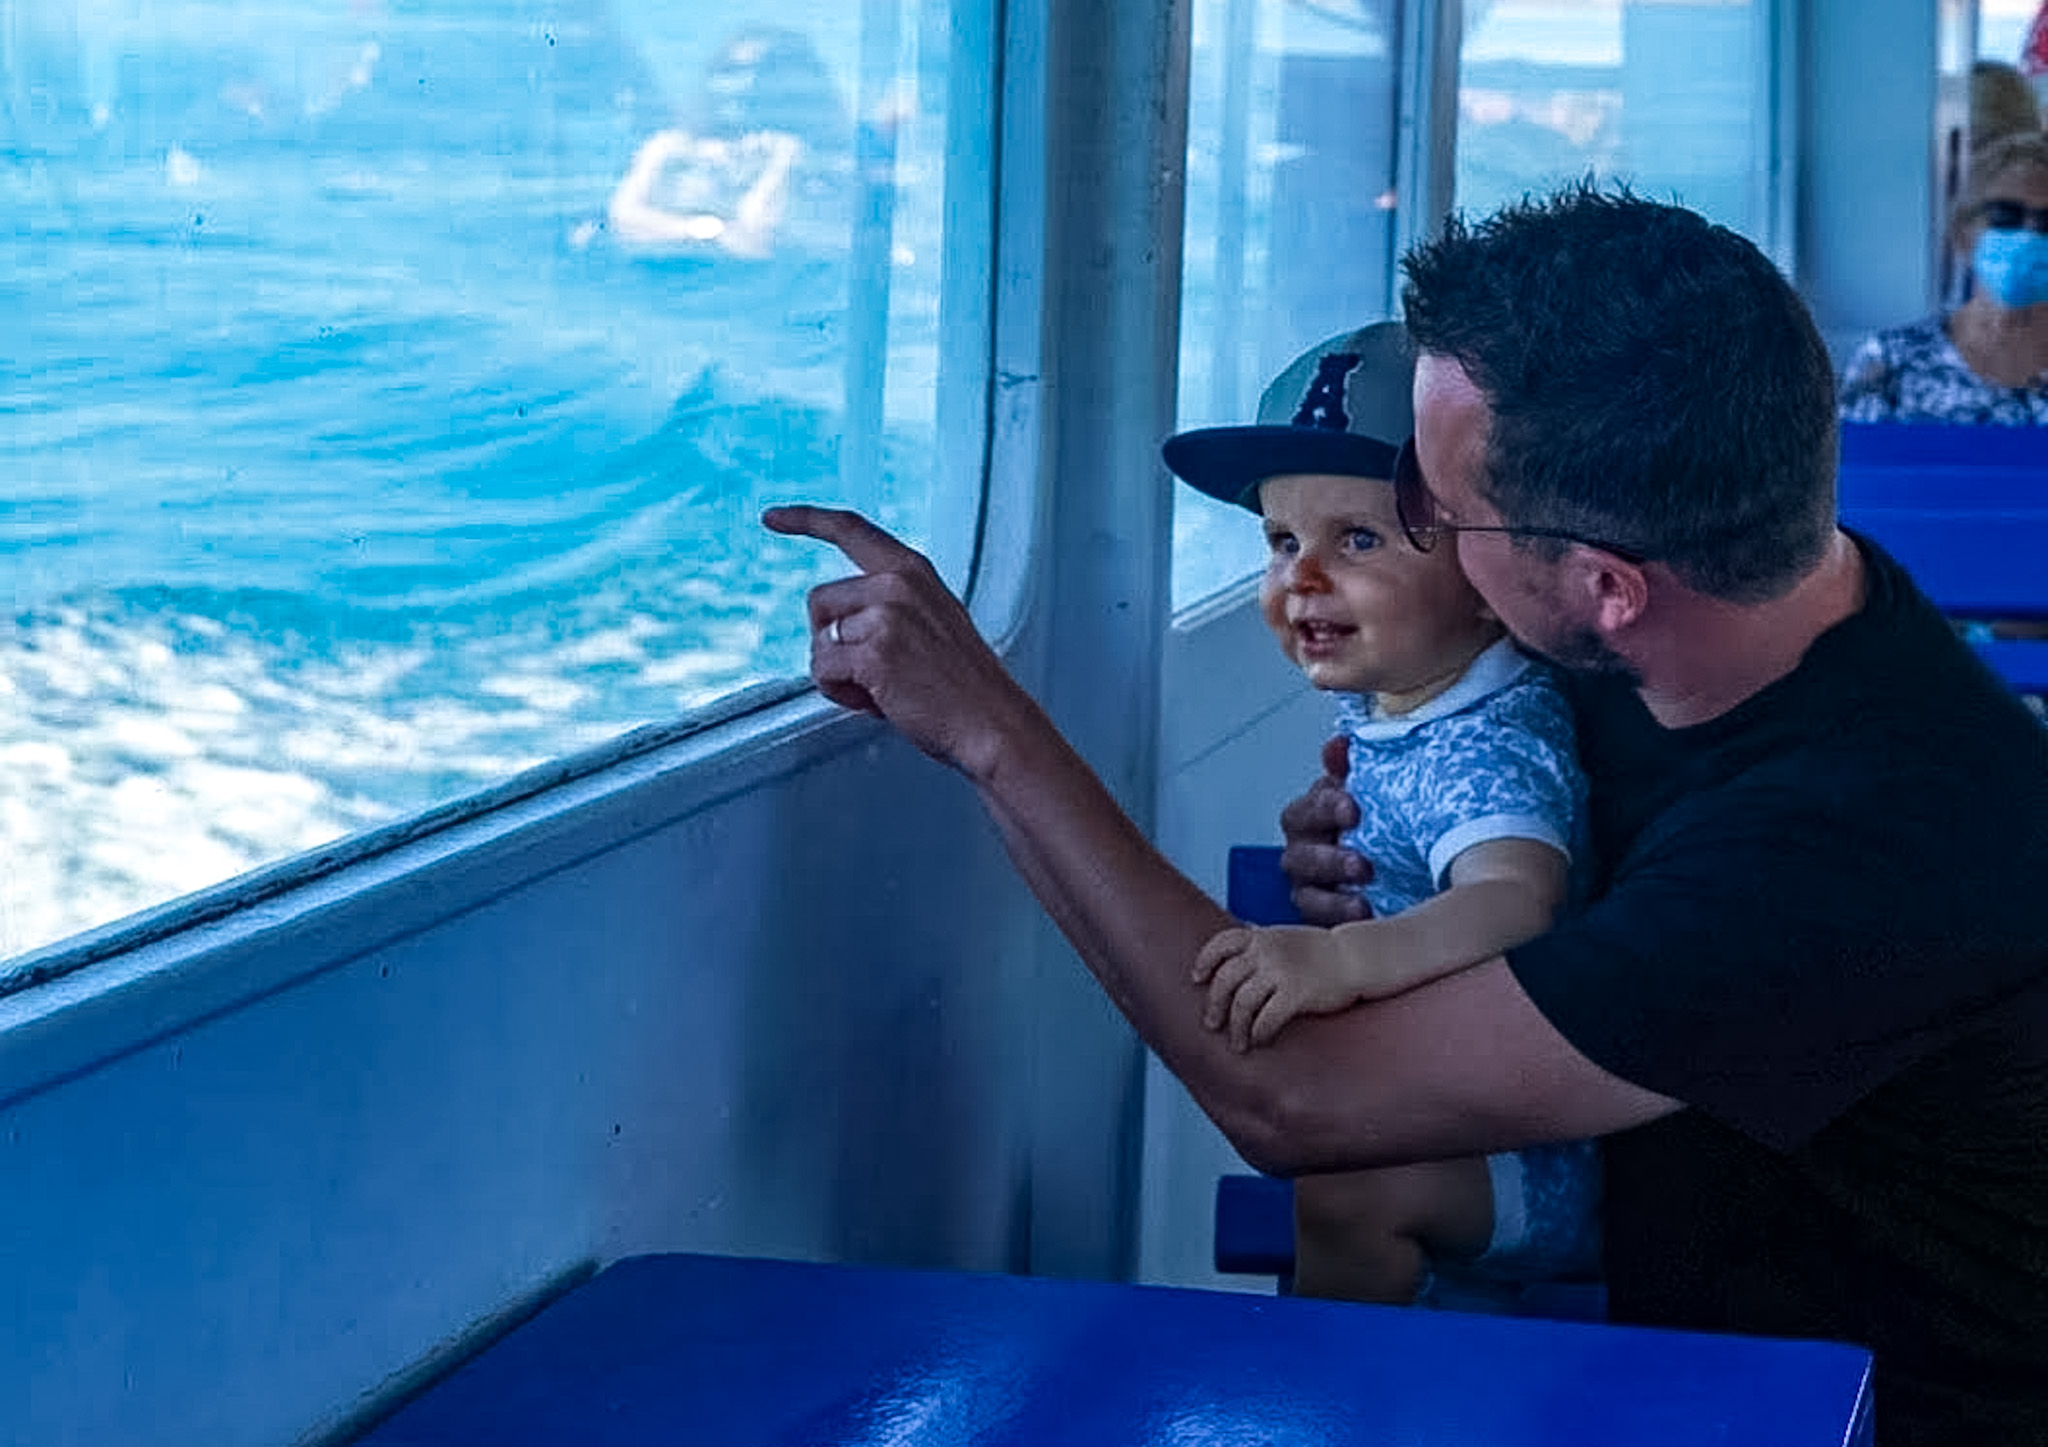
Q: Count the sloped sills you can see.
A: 2